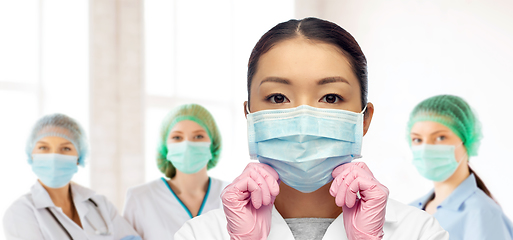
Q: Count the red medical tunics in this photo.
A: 0